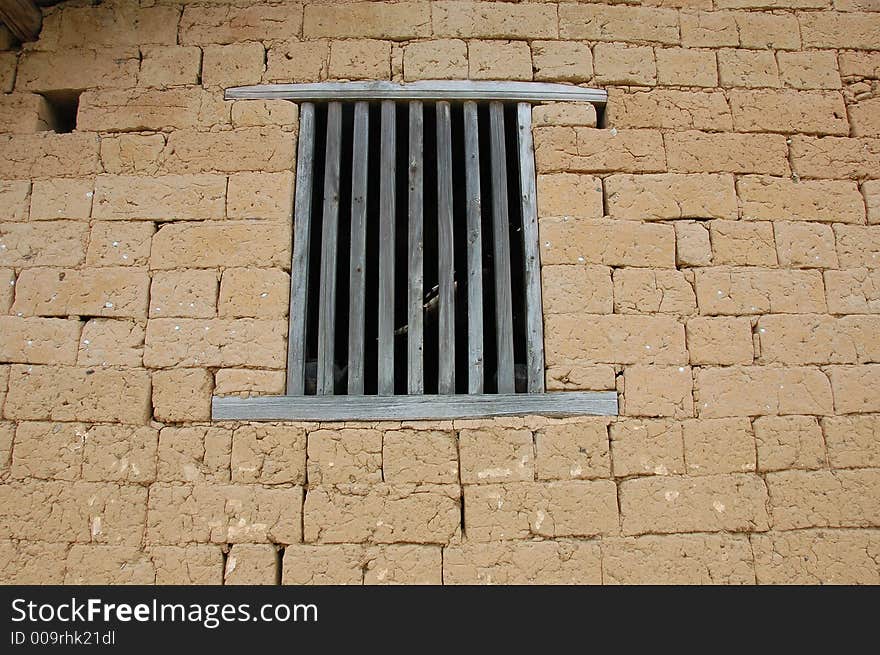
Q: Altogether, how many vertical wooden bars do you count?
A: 9